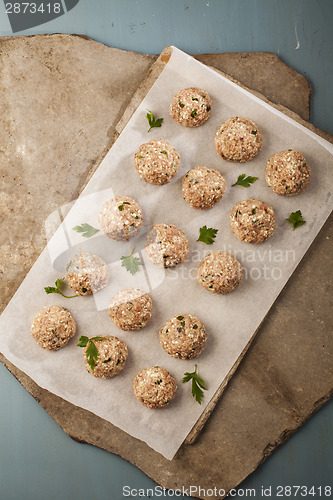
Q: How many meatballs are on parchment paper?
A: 15